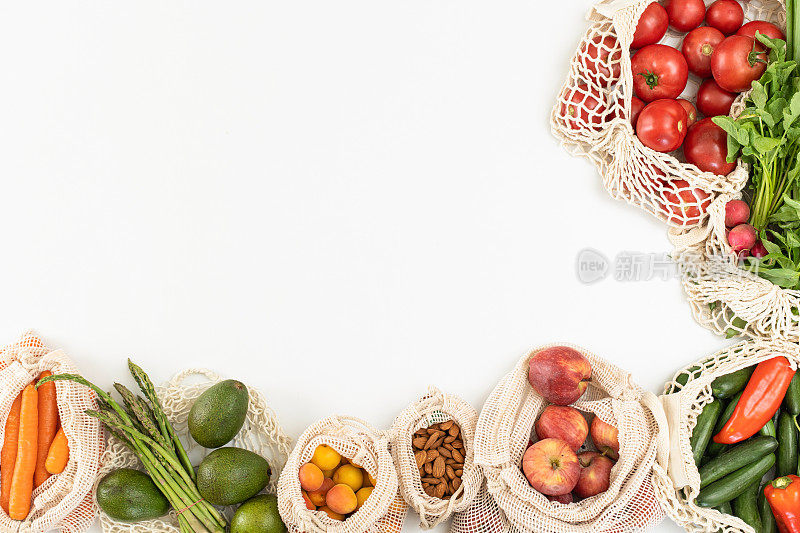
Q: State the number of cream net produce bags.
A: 8